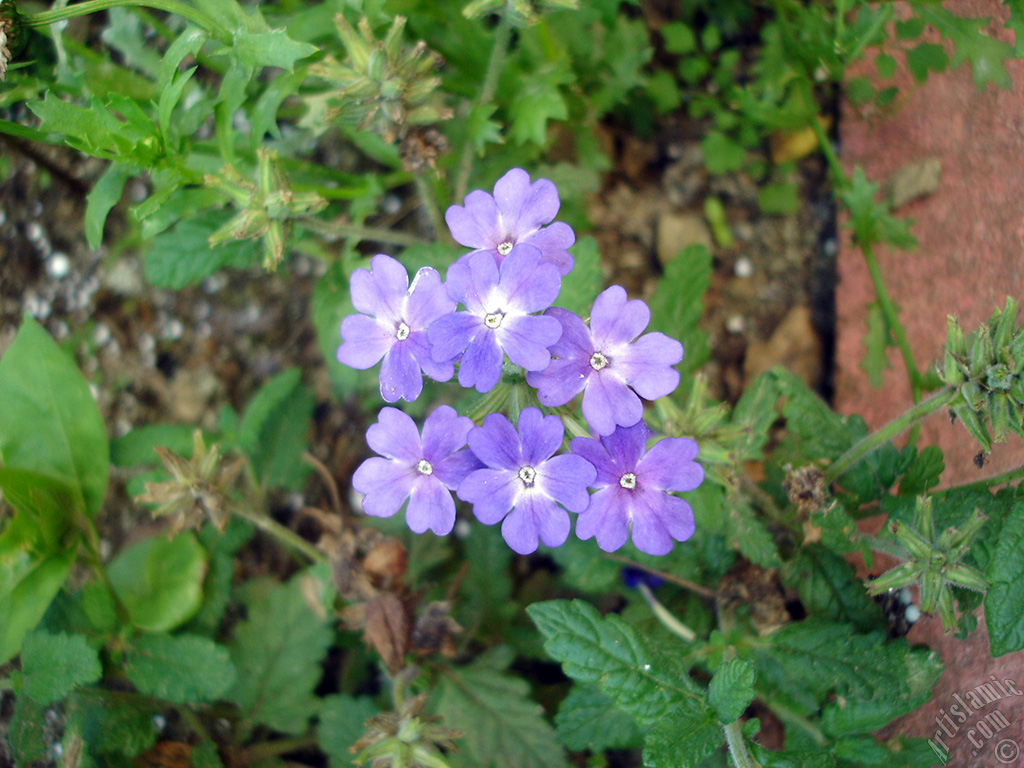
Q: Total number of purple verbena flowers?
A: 7